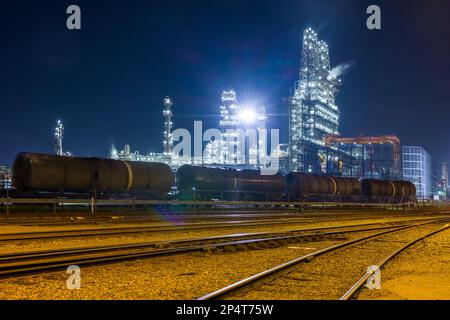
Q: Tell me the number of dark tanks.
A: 4